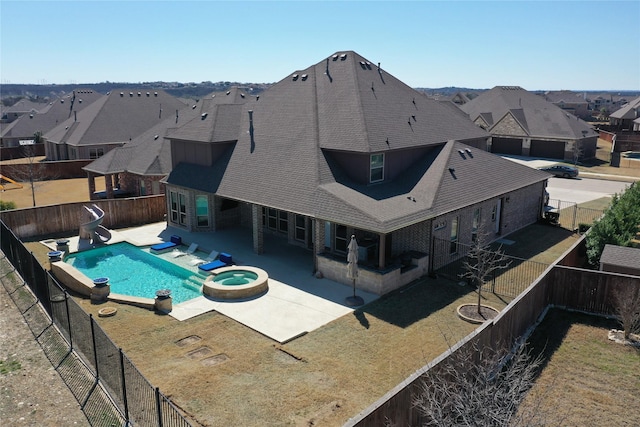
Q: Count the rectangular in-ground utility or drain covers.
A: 3